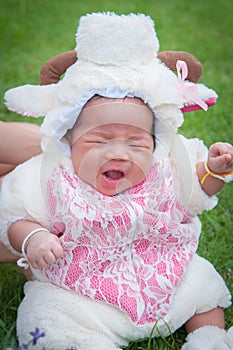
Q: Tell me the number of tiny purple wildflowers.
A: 1